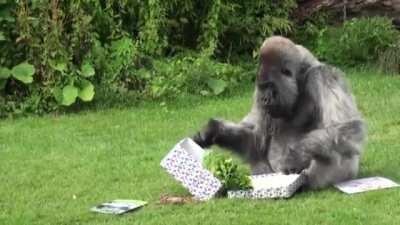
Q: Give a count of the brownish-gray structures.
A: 1